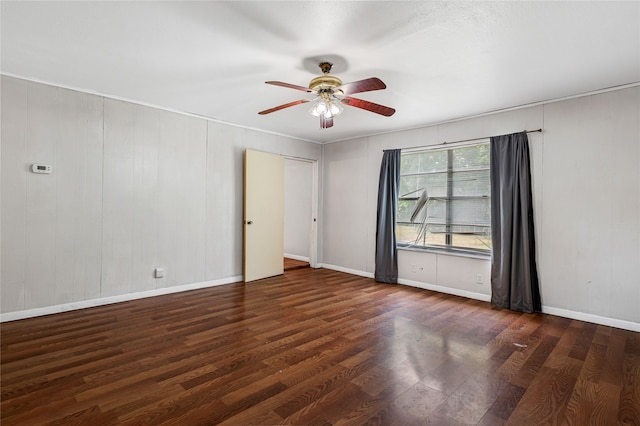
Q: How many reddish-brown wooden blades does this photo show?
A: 5